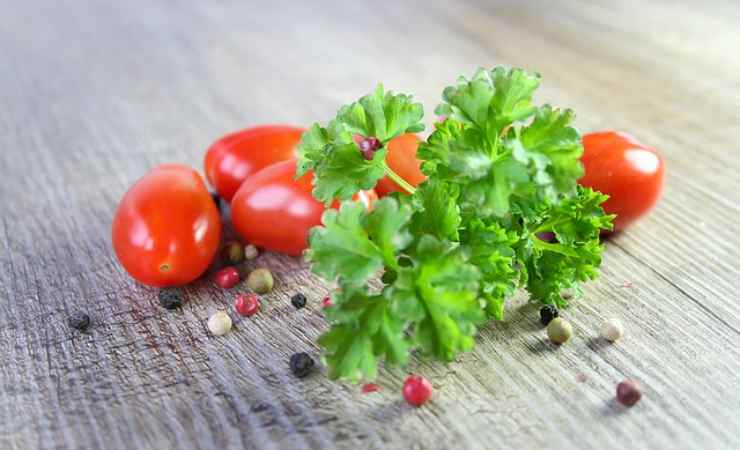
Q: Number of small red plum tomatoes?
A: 5